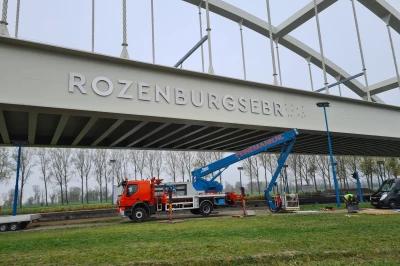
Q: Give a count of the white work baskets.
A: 1